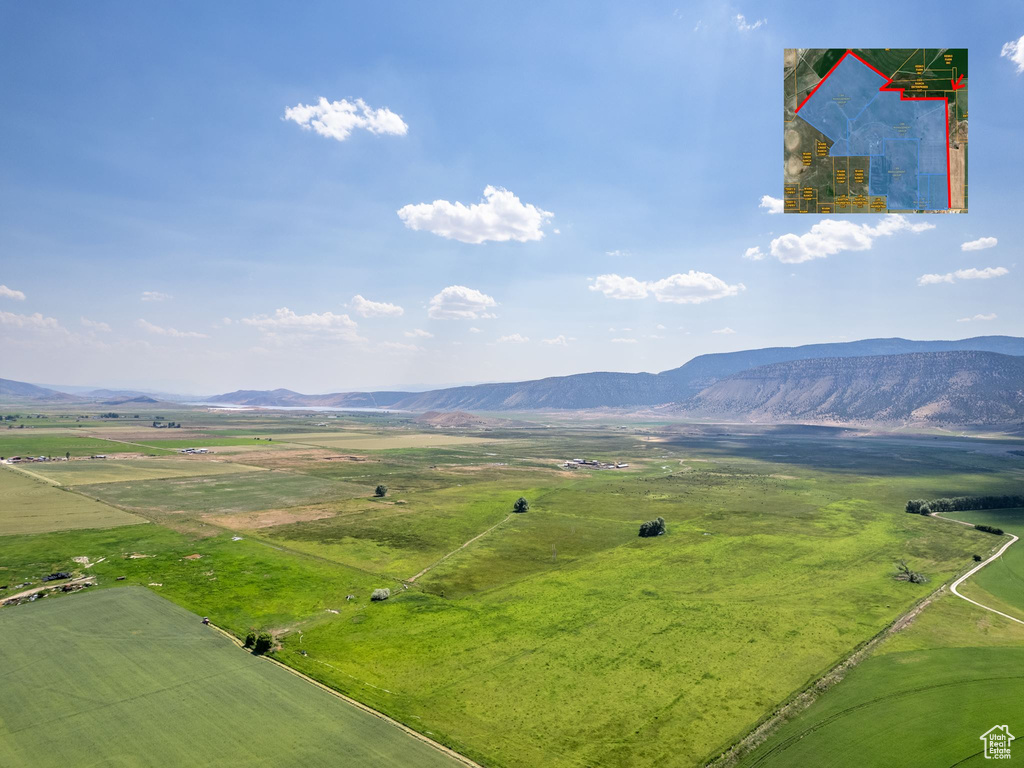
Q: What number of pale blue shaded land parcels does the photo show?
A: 5